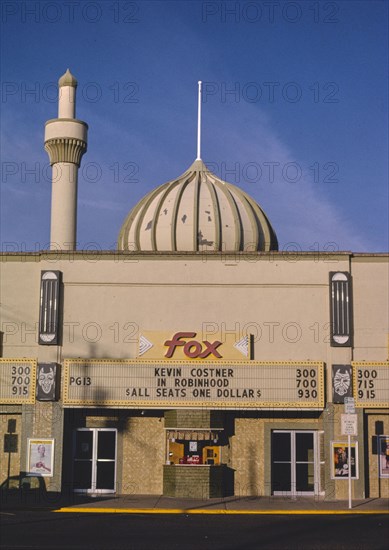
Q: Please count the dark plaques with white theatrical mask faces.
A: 2